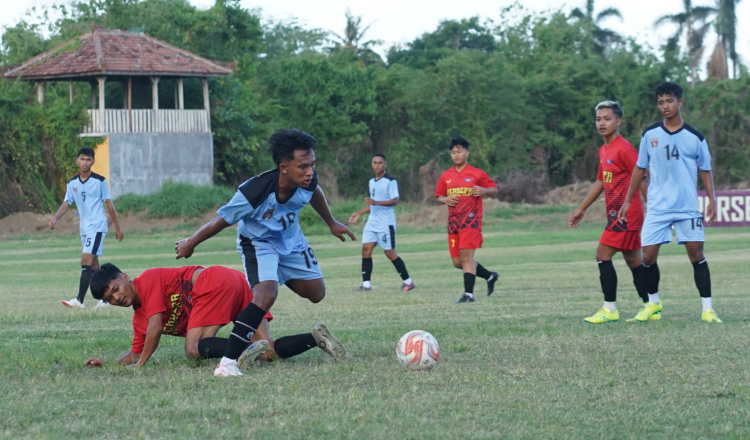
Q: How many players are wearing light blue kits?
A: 4